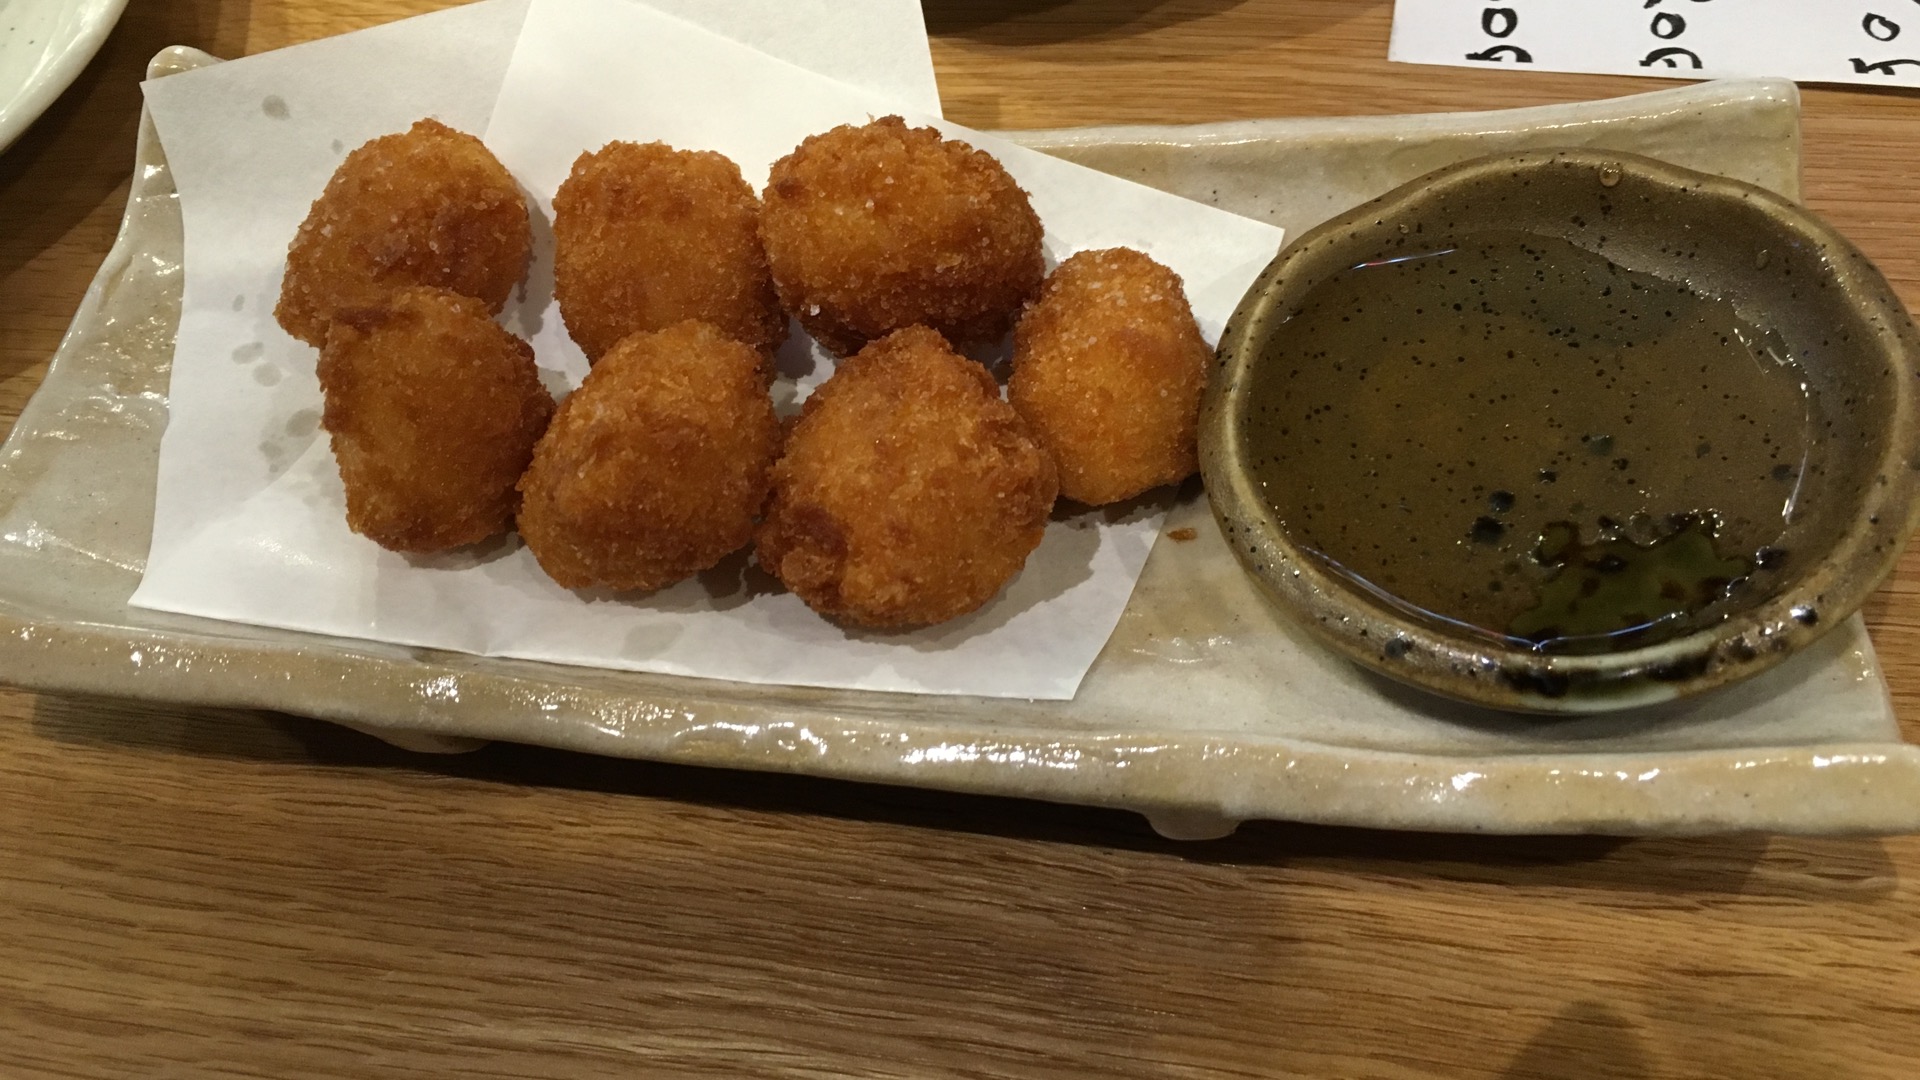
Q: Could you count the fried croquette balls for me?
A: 7